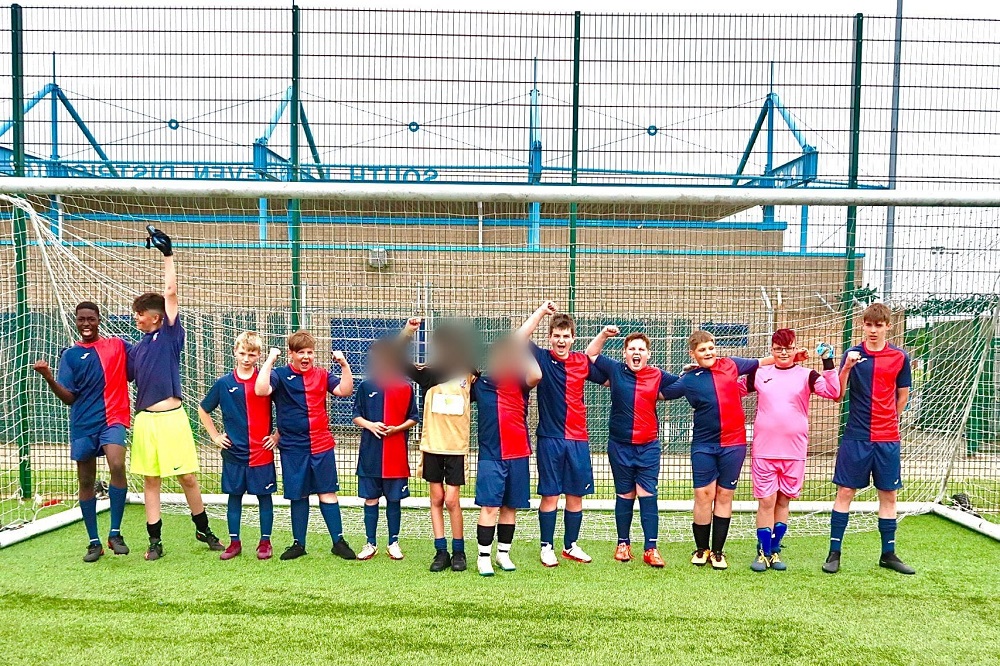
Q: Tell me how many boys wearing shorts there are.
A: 12